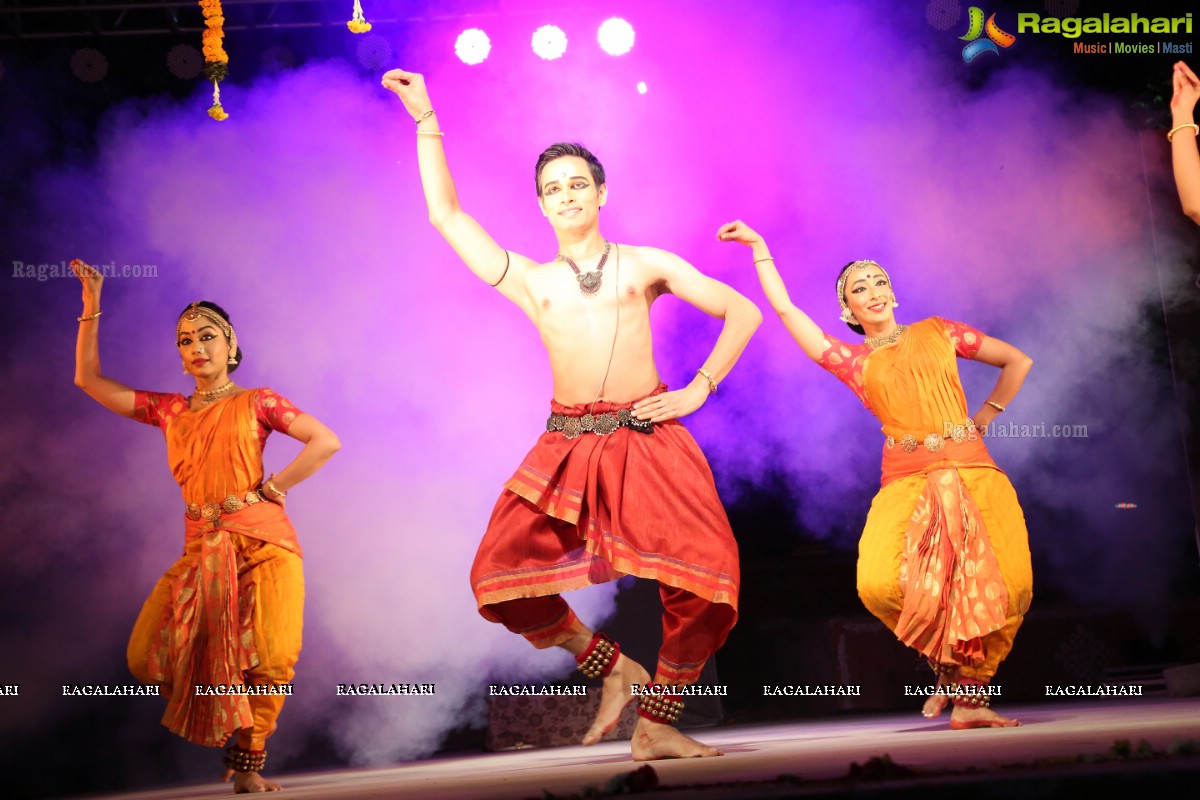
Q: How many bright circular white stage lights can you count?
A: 3